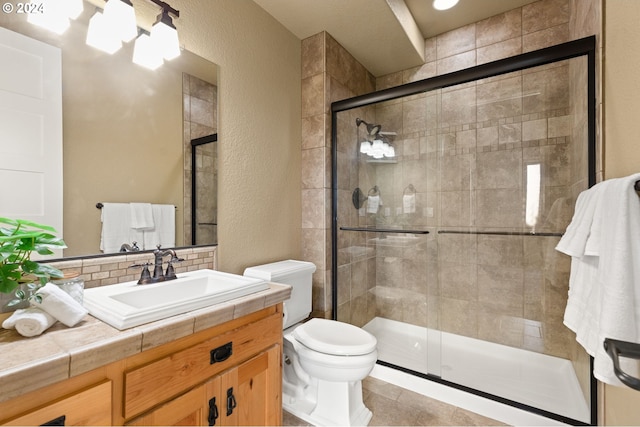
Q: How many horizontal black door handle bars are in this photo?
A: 2